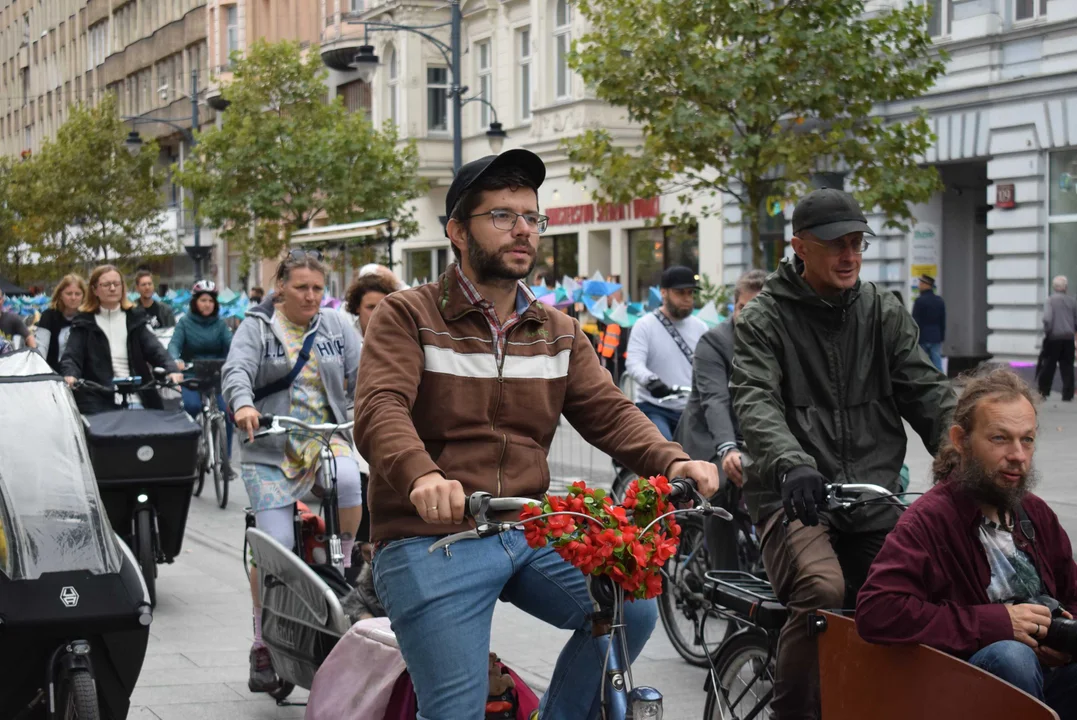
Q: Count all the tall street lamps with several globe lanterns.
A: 2